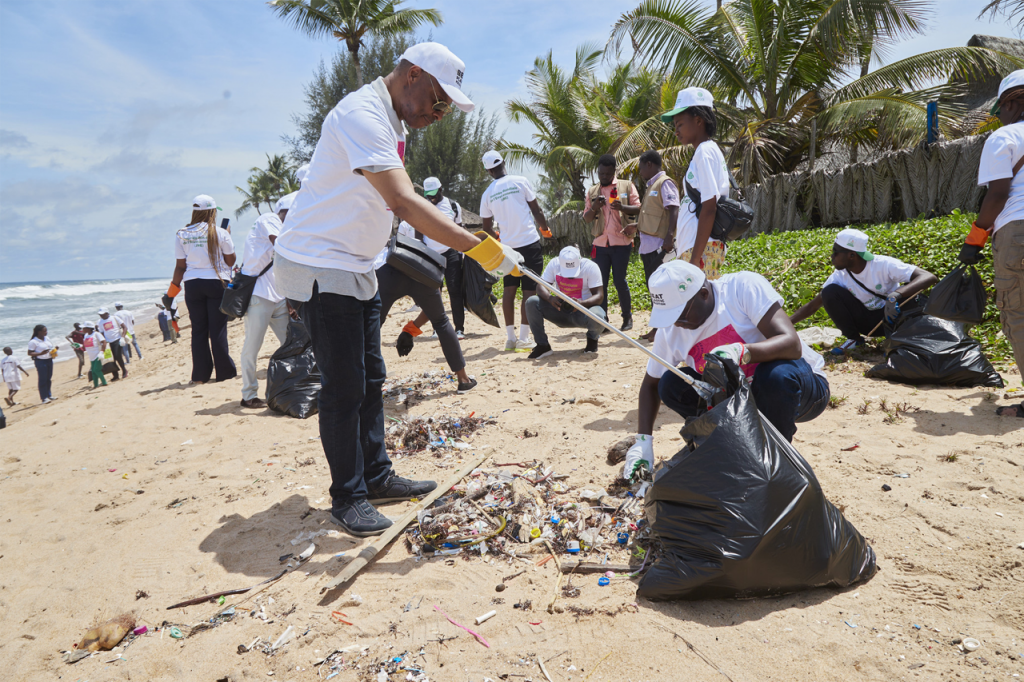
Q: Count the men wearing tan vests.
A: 2